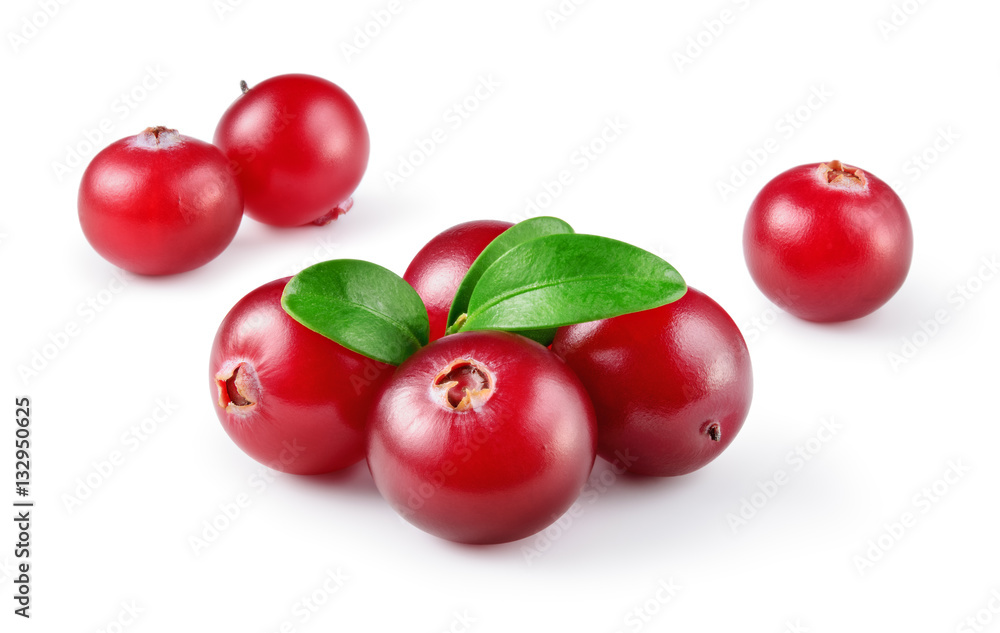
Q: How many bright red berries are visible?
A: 7